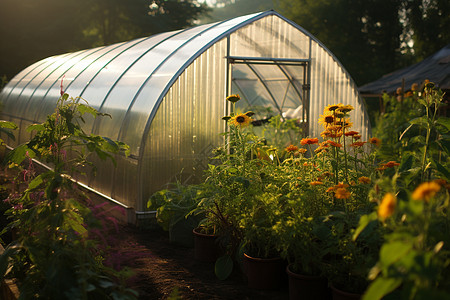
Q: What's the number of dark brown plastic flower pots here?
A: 4